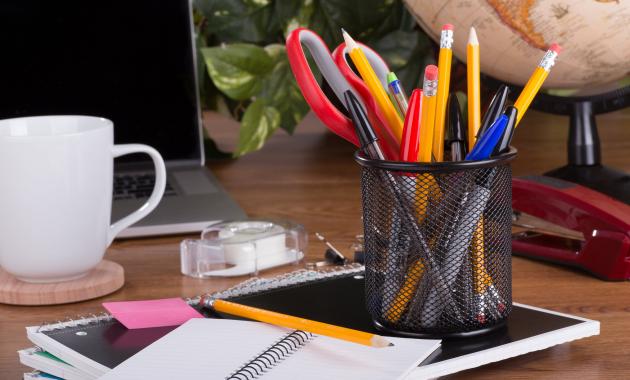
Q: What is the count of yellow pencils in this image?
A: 6